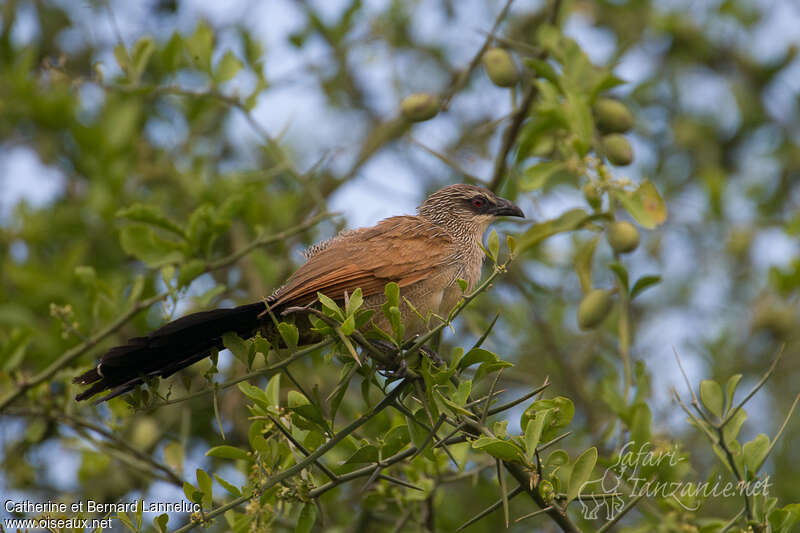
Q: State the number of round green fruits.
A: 6